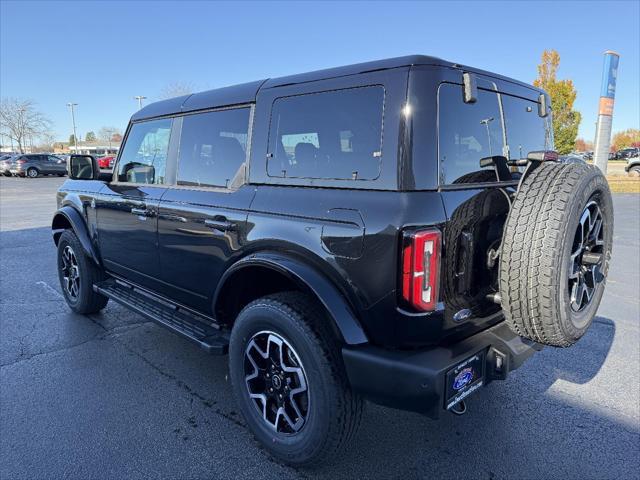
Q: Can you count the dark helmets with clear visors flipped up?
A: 0